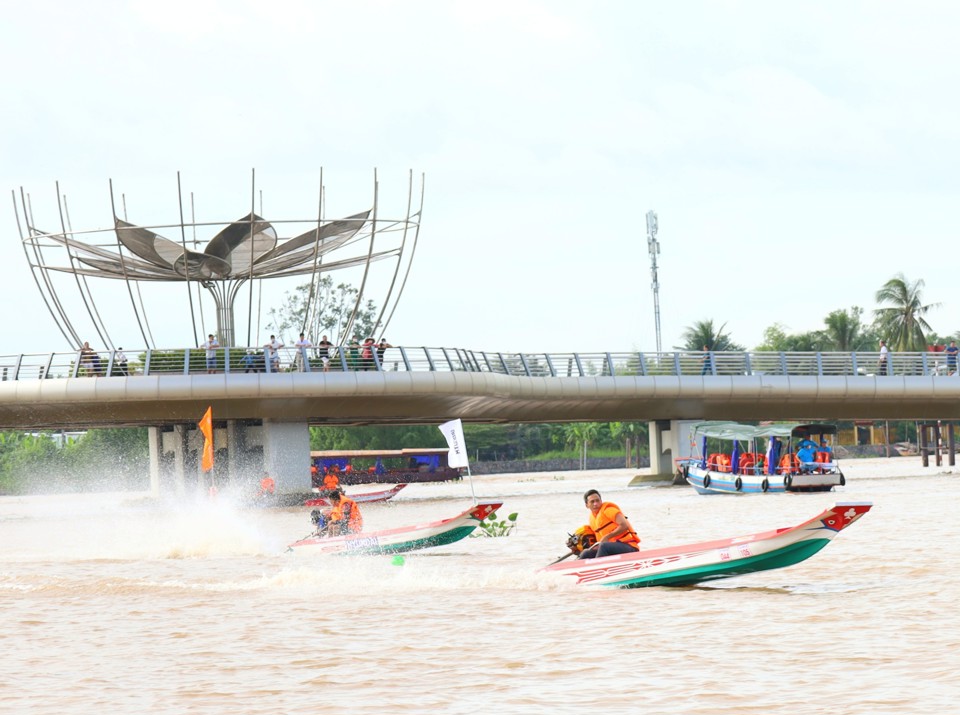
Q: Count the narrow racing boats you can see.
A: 3